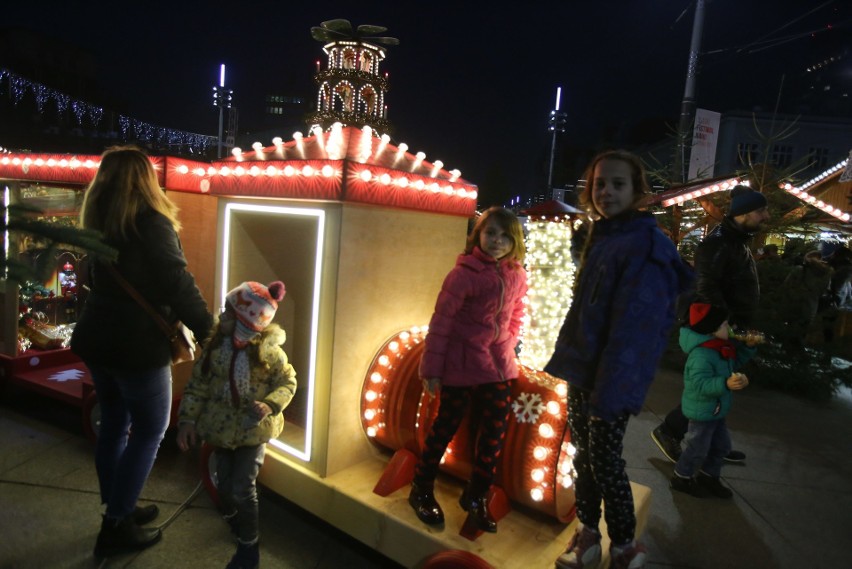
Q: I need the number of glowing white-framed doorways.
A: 1